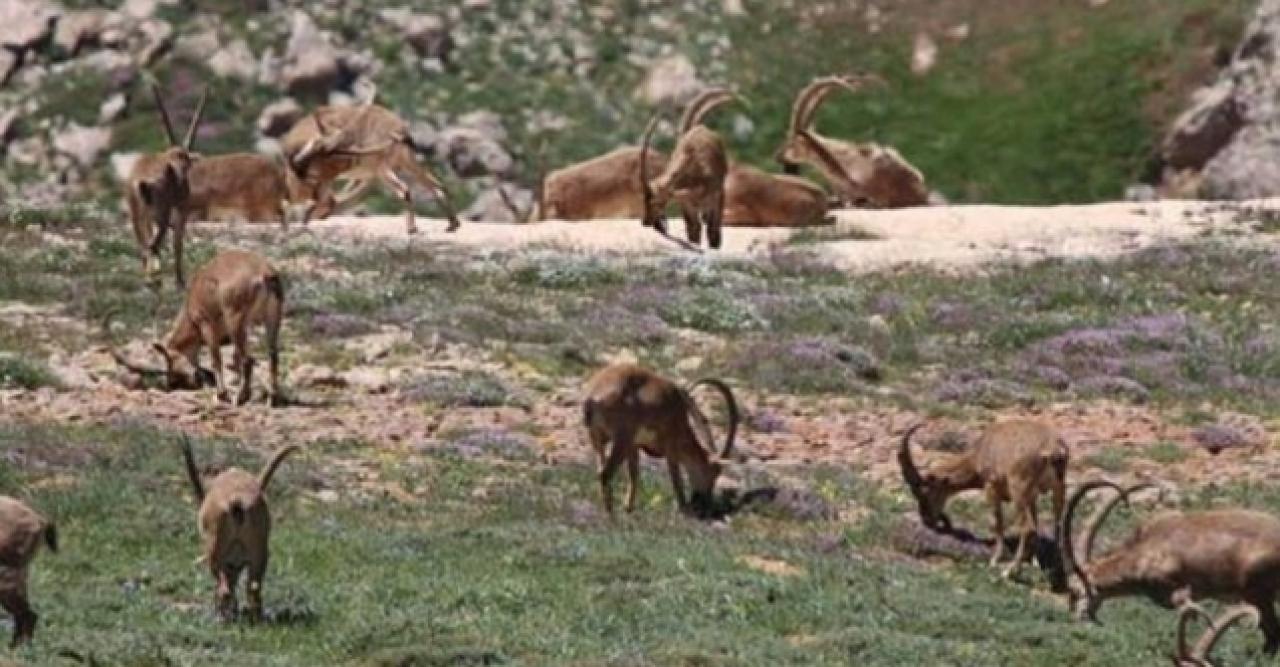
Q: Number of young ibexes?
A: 0